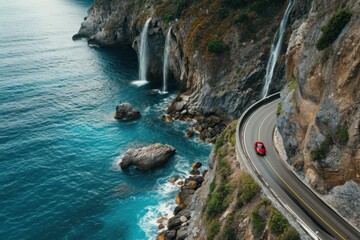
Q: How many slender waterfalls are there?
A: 3